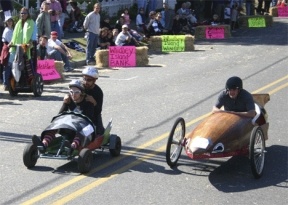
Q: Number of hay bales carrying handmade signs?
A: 6